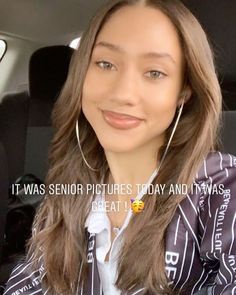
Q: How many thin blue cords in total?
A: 0